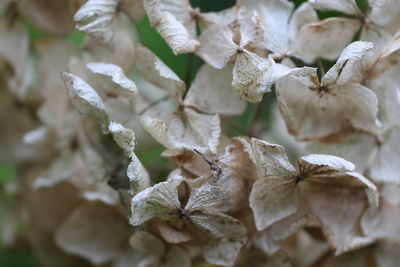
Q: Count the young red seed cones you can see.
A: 0